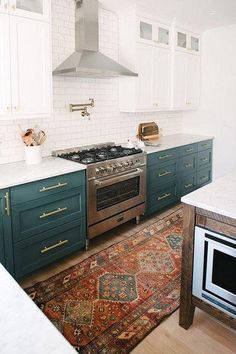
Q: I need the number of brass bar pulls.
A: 13